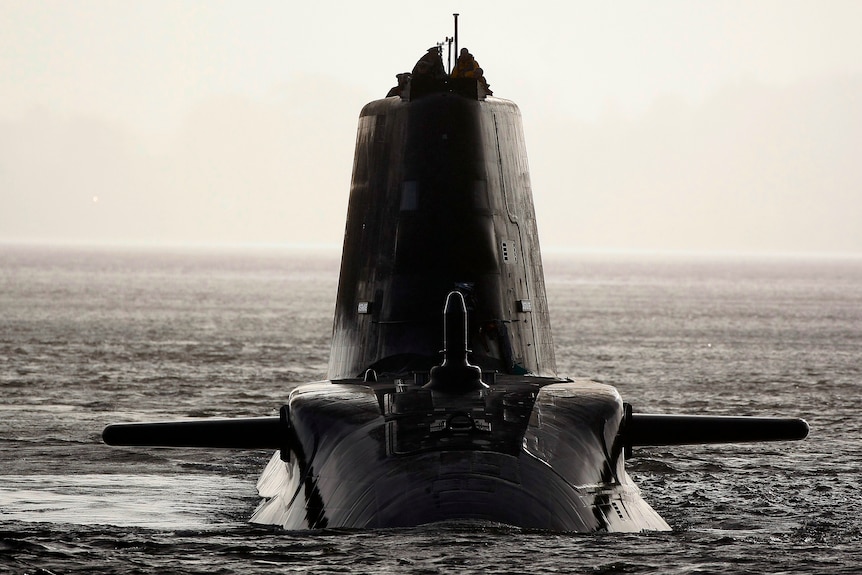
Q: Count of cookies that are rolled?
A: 0